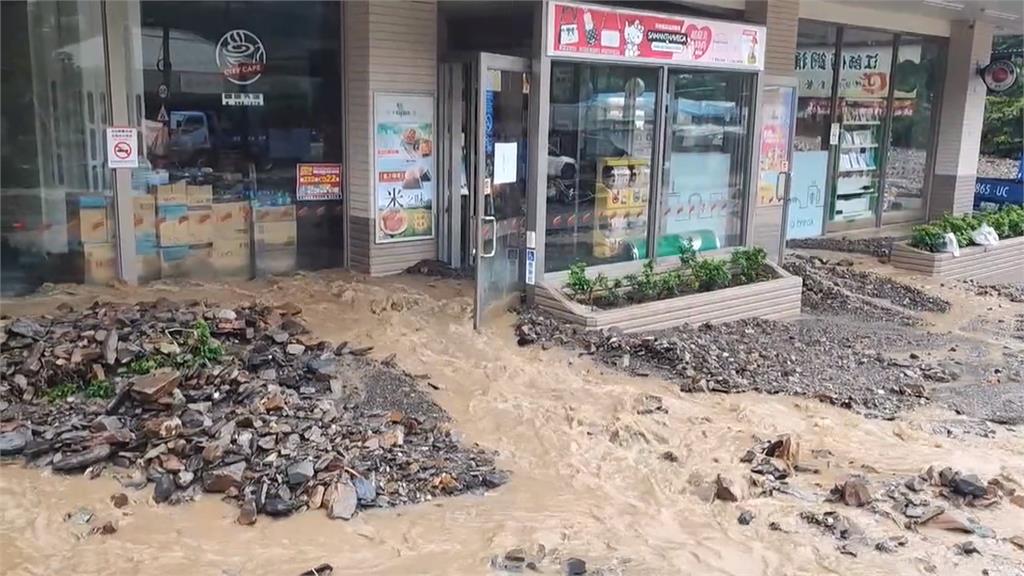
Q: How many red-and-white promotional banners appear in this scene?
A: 1